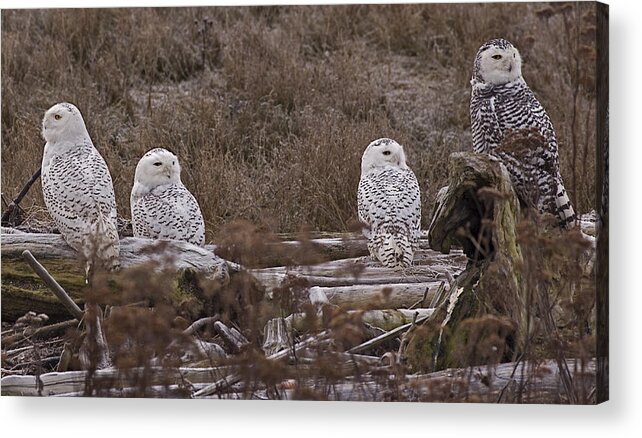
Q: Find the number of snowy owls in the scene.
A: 4